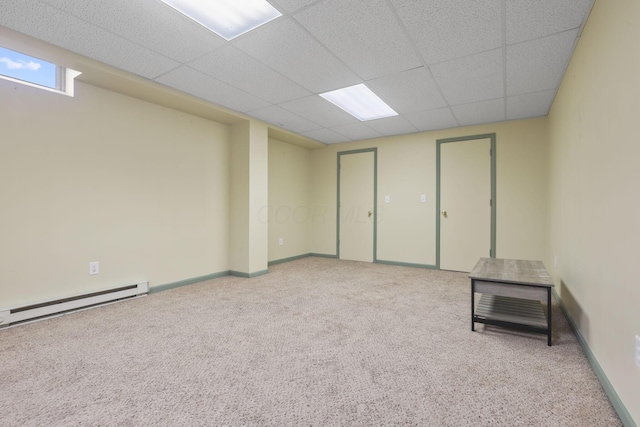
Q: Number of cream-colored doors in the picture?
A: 2